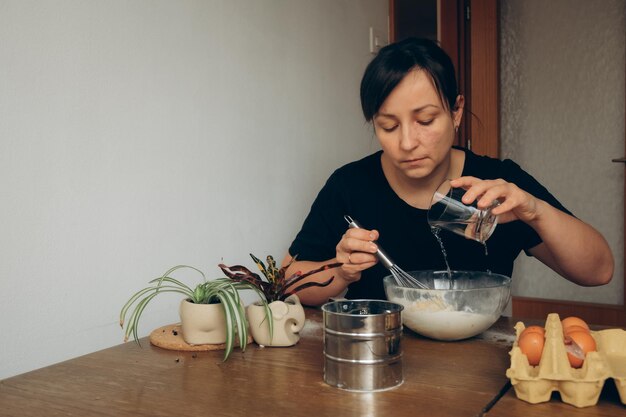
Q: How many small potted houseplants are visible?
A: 2